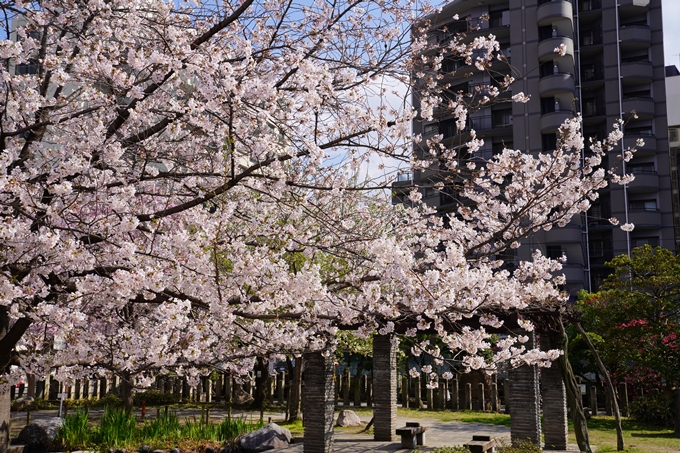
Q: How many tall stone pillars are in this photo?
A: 4